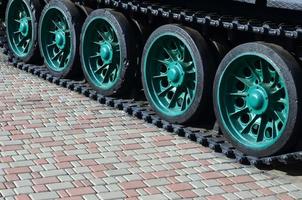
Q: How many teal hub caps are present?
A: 5